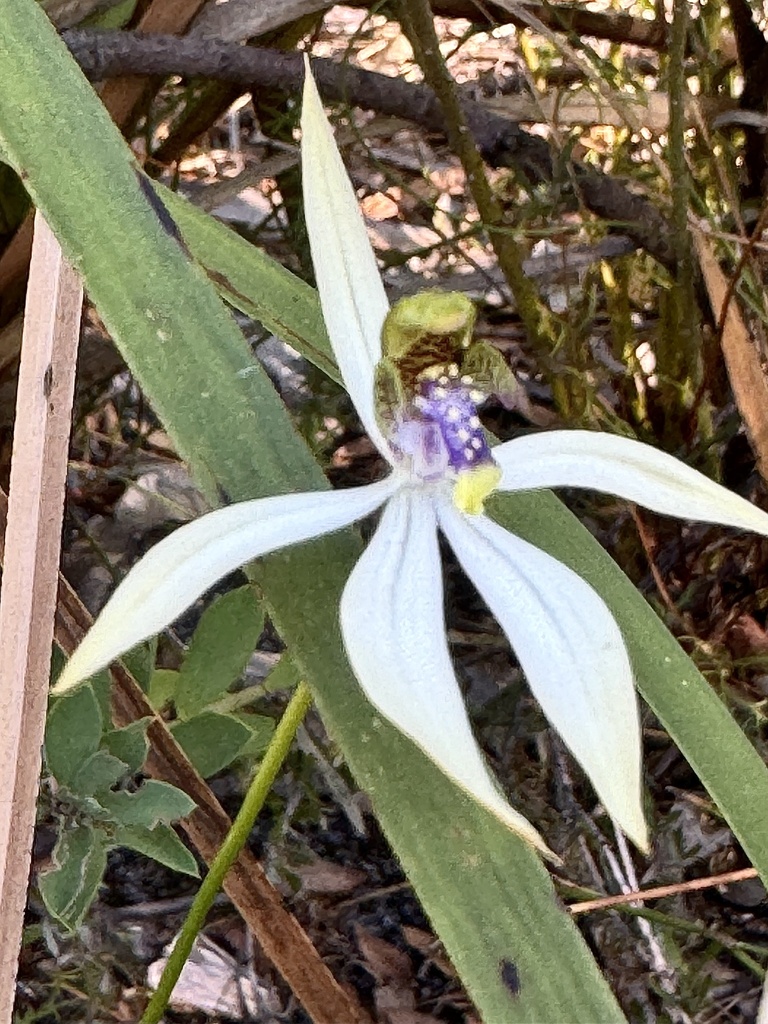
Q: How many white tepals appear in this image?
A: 5